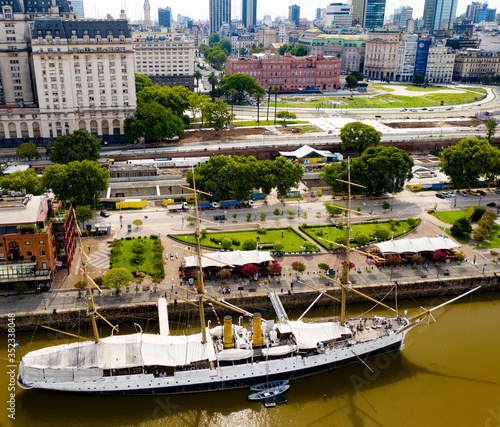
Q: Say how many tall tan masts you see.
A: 3